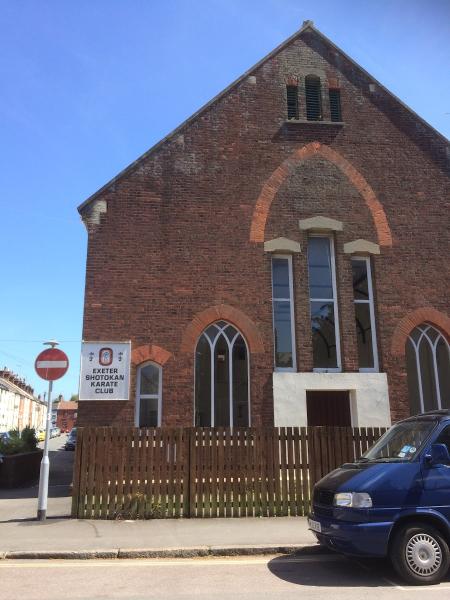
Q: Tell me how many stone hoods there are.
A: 3